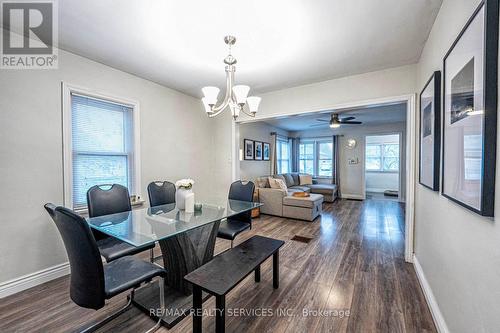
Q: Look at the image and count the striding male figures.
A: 0